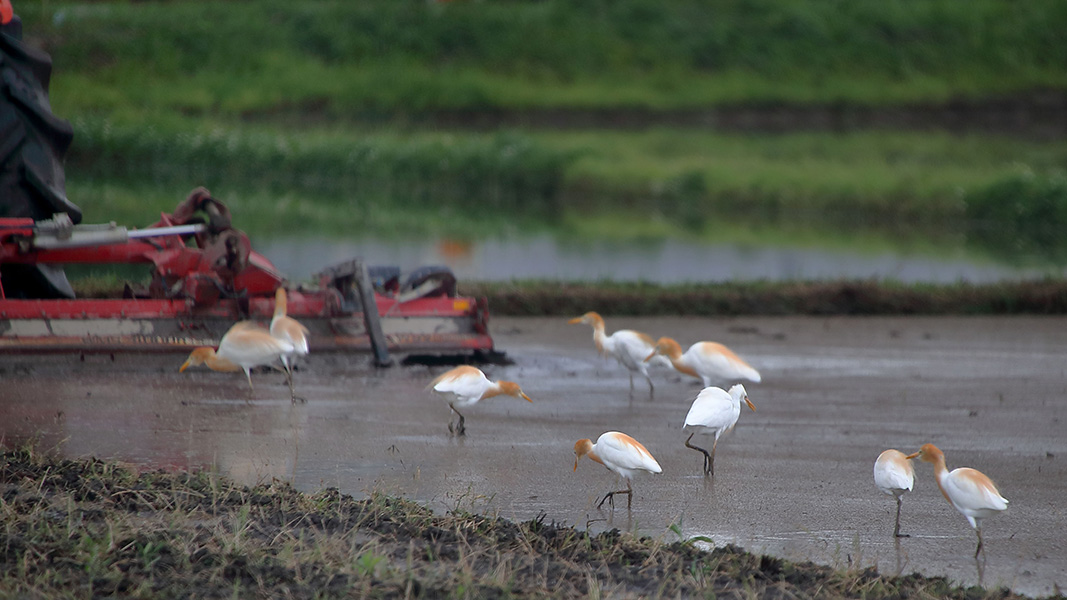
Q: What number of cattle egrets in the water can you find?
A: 9